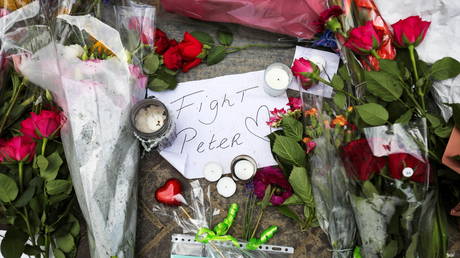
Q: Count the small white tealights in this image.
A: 3